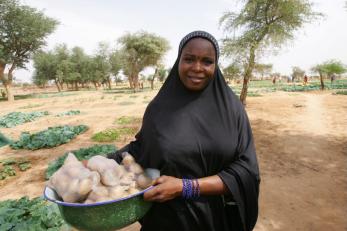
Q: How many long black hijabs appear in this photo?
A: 1